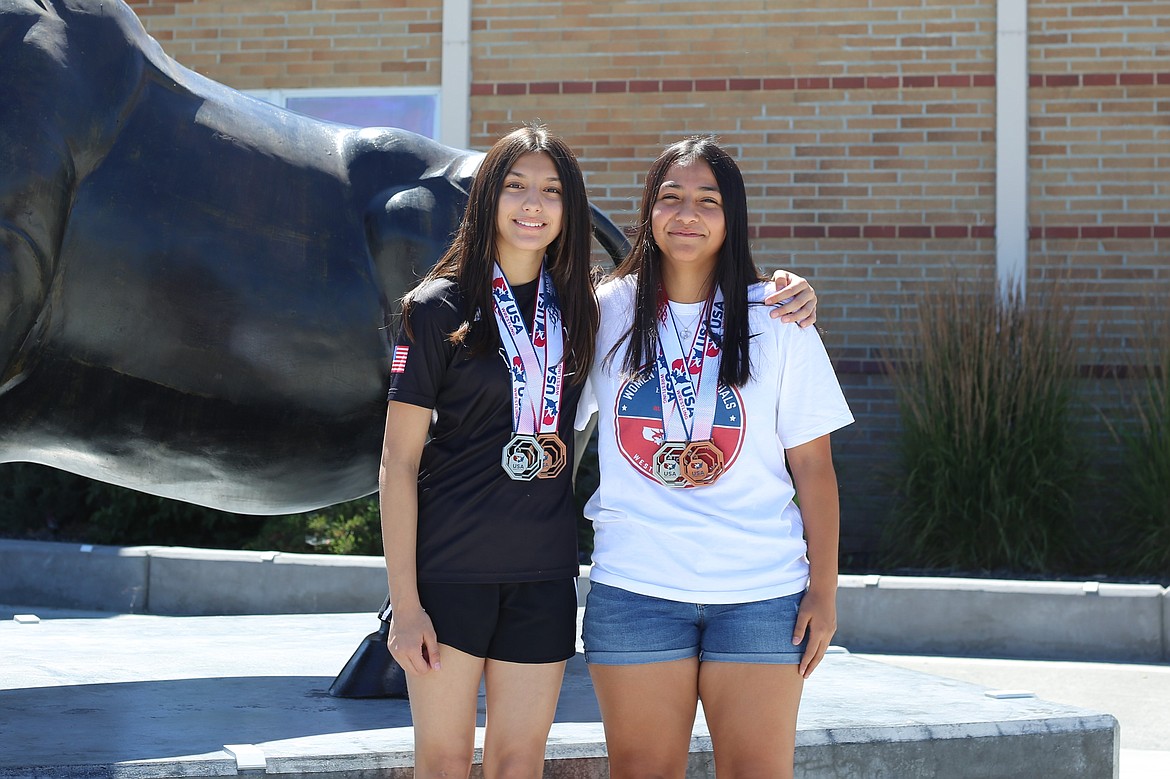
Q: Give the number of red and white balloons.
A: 0